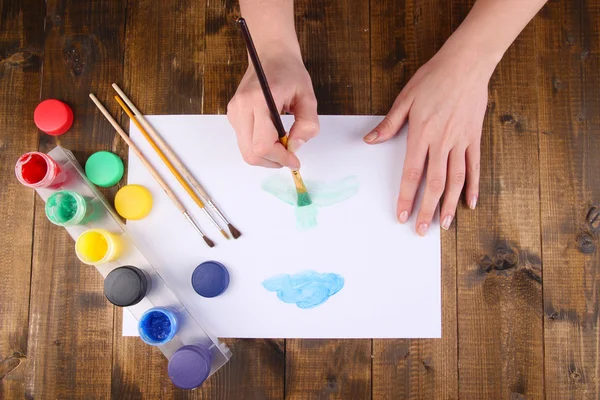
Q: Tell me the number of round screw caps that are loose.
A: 4